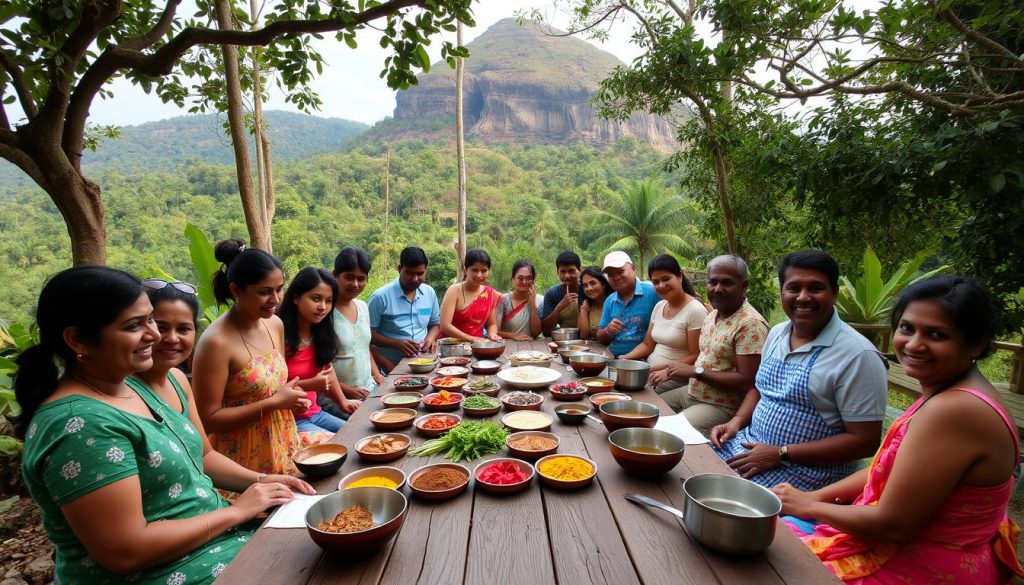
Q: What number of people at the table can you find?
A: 15